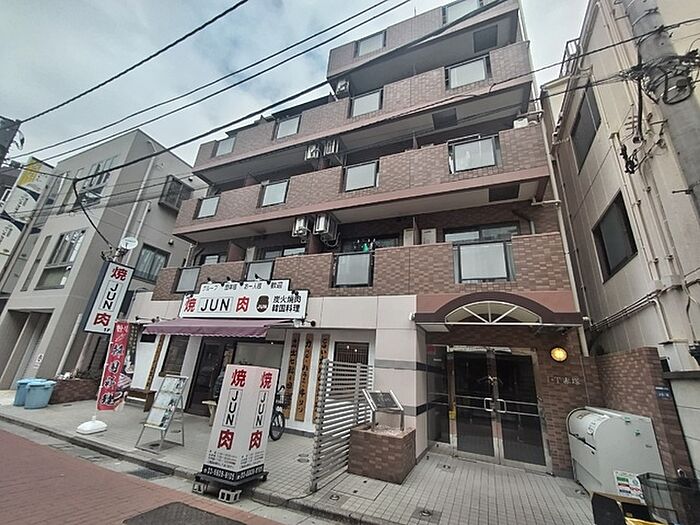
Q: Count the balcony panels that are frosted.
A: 14